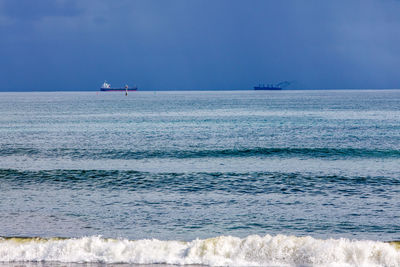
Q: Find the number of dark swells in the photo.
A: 2